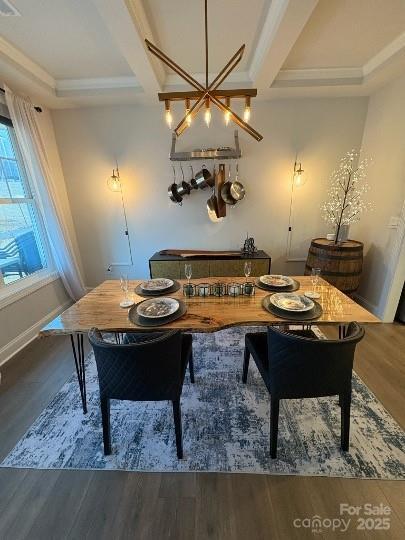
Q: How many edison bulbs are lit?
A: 7